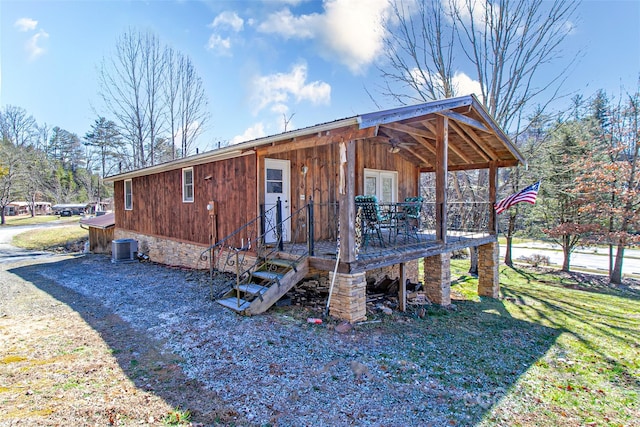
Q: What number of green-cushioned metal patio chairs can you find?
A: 2